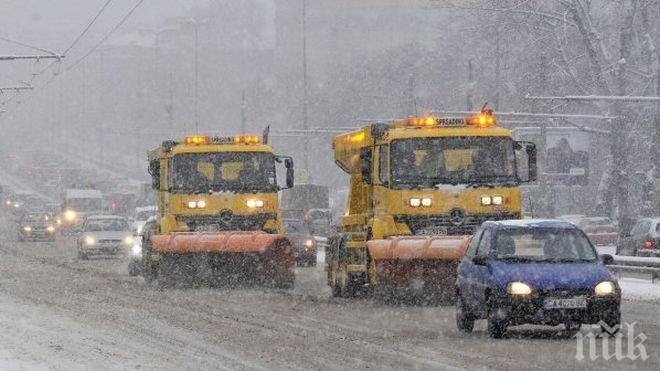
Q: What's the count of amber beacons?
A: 4